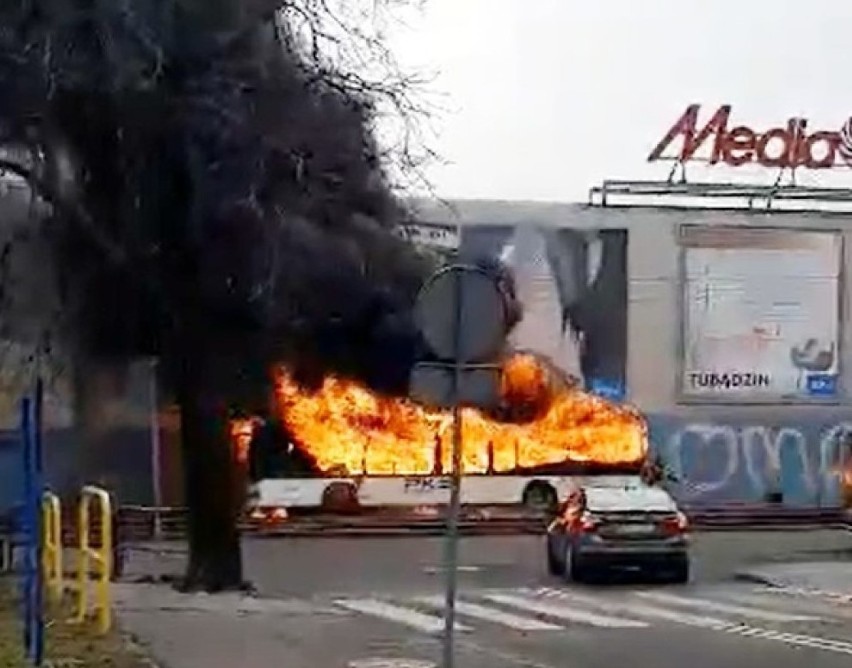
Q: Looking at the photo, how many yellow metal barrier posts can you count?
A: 2